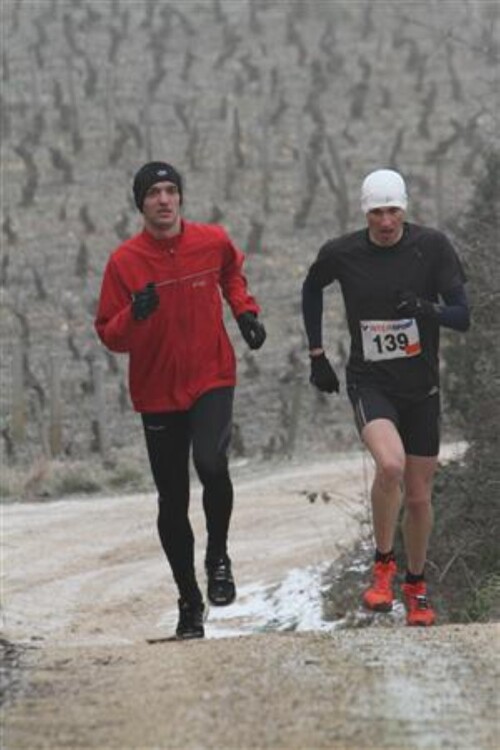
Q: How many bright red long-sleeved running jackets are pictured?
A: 1